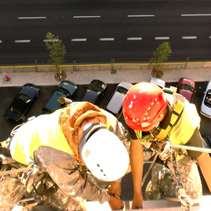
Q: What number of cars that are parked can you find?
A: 7